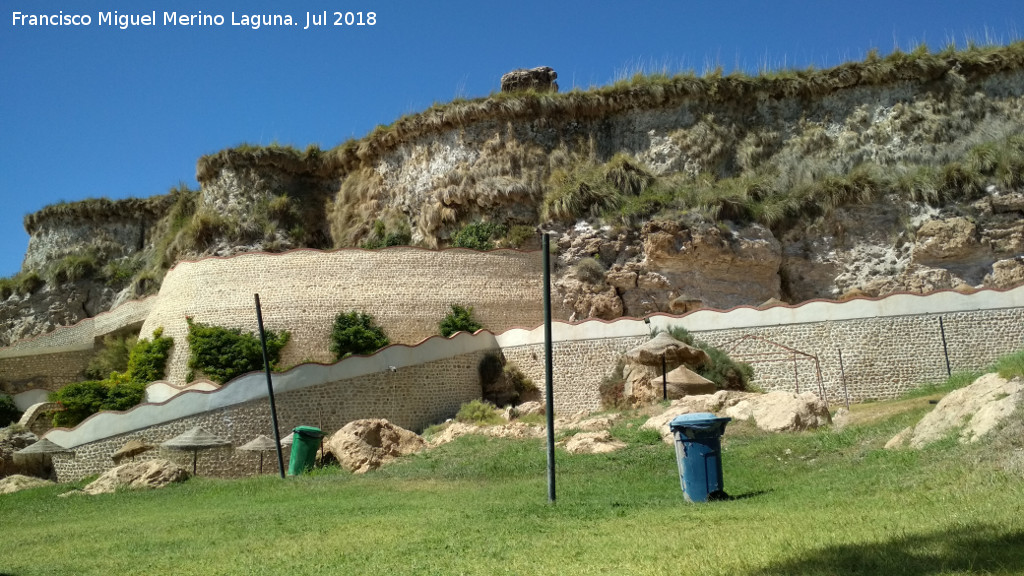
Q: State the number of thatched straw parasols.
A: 7